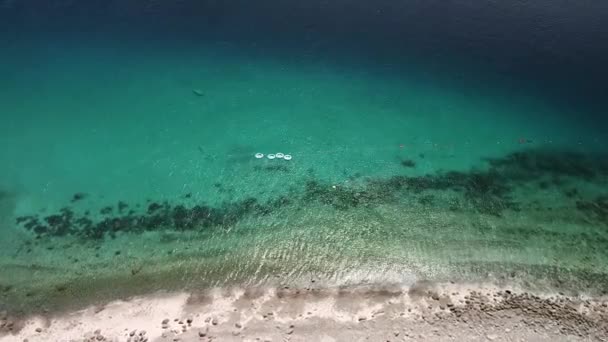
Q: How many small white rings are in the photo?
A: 4